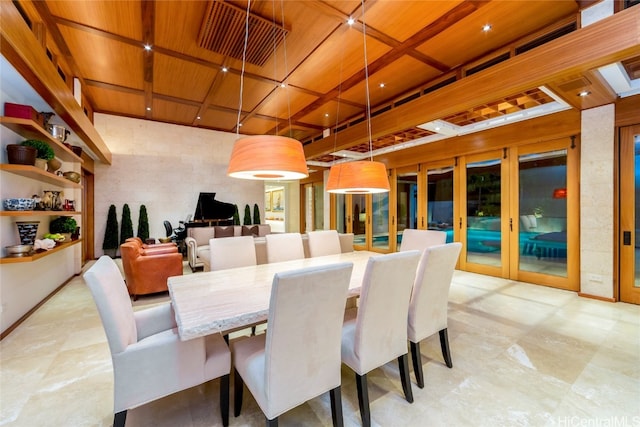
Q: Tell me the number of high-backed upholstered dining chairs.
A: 8